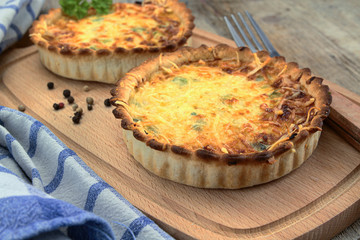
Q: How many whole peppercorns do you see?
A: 14